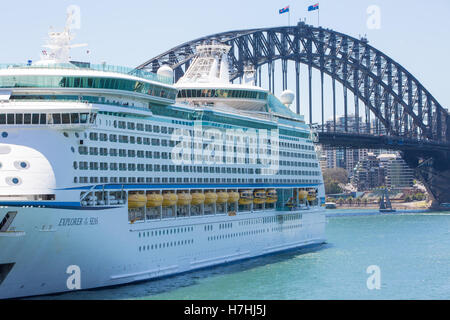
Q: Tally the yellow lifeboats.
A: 13